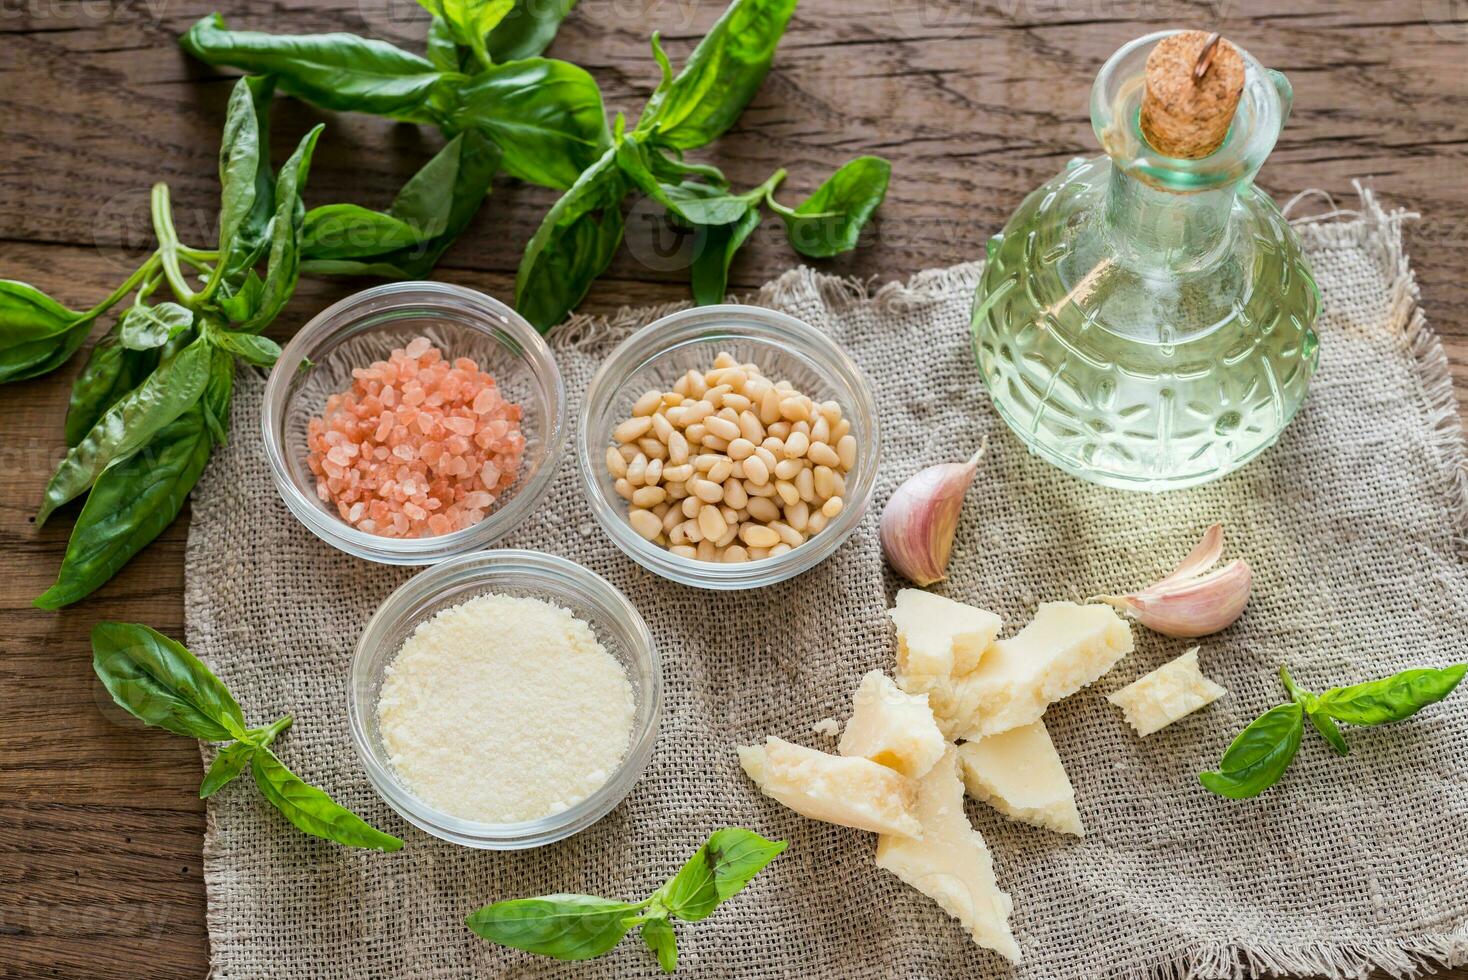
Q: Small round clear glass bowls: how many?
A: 3